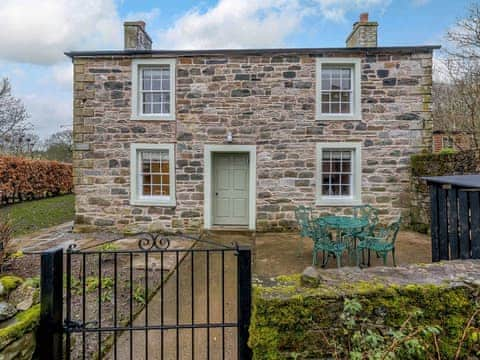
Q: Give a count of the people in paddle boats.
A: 0